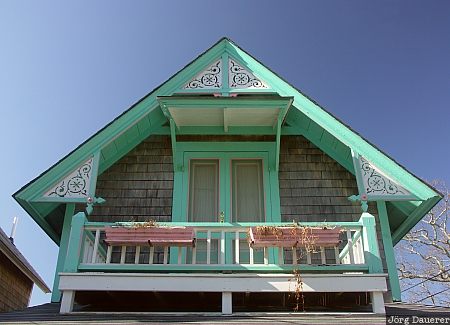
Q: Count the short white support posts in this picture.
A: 3